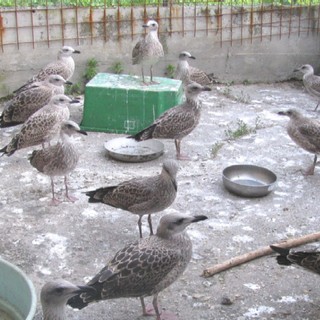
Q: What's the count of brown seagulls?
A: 13